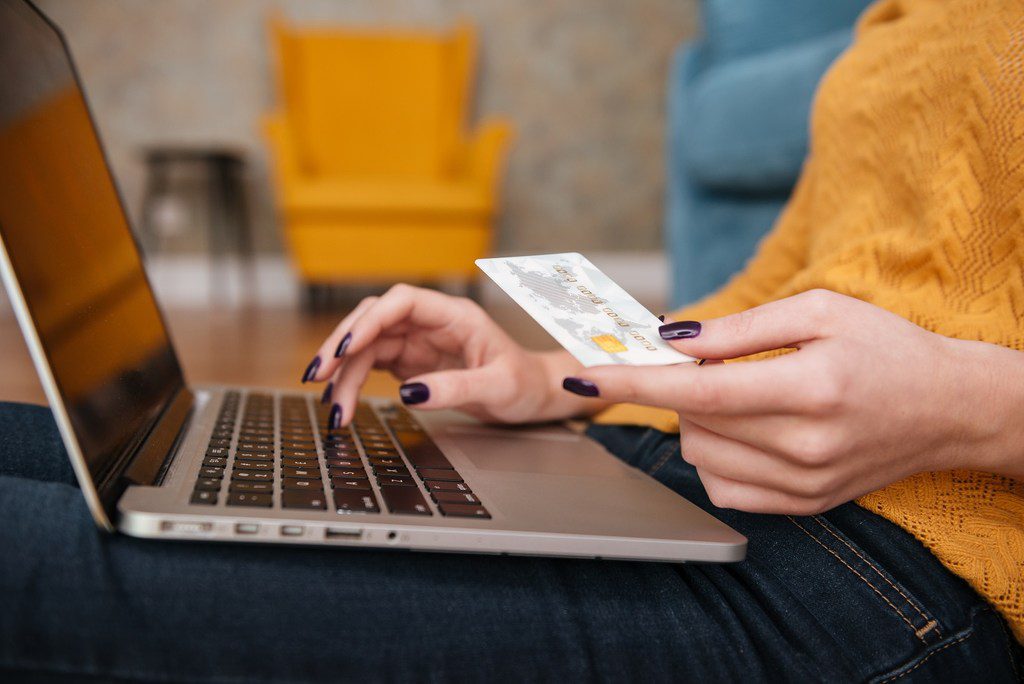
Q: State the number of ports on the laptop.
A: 5